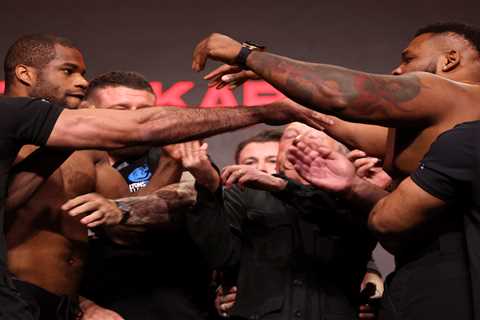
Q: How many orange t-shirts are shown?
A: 0